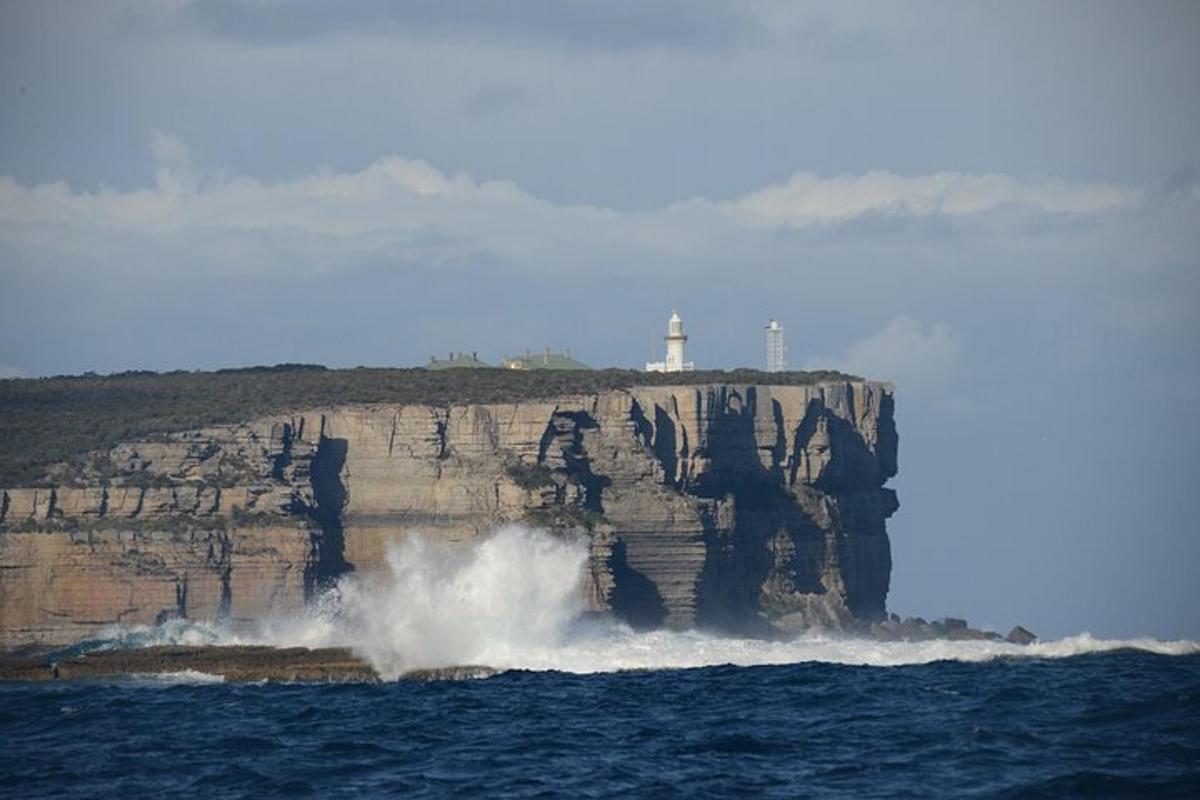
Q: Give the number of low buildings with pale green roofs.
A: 2